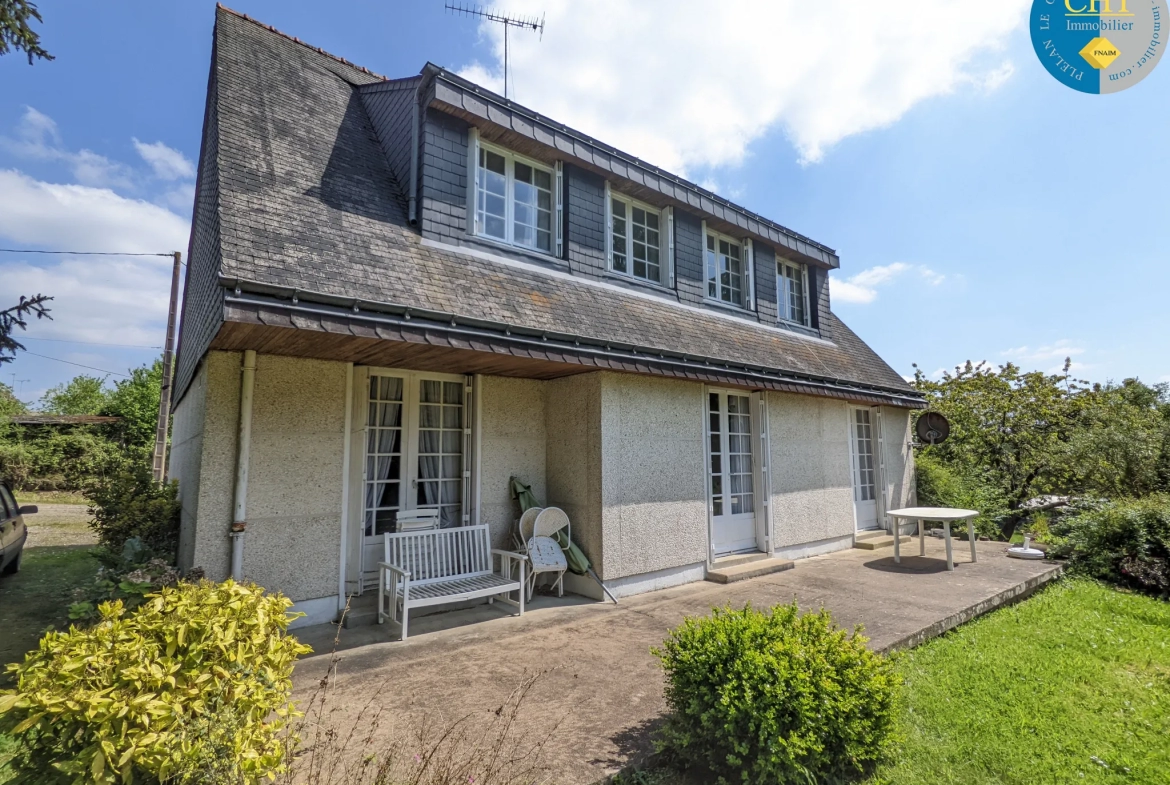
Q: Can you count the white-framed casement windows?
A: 4